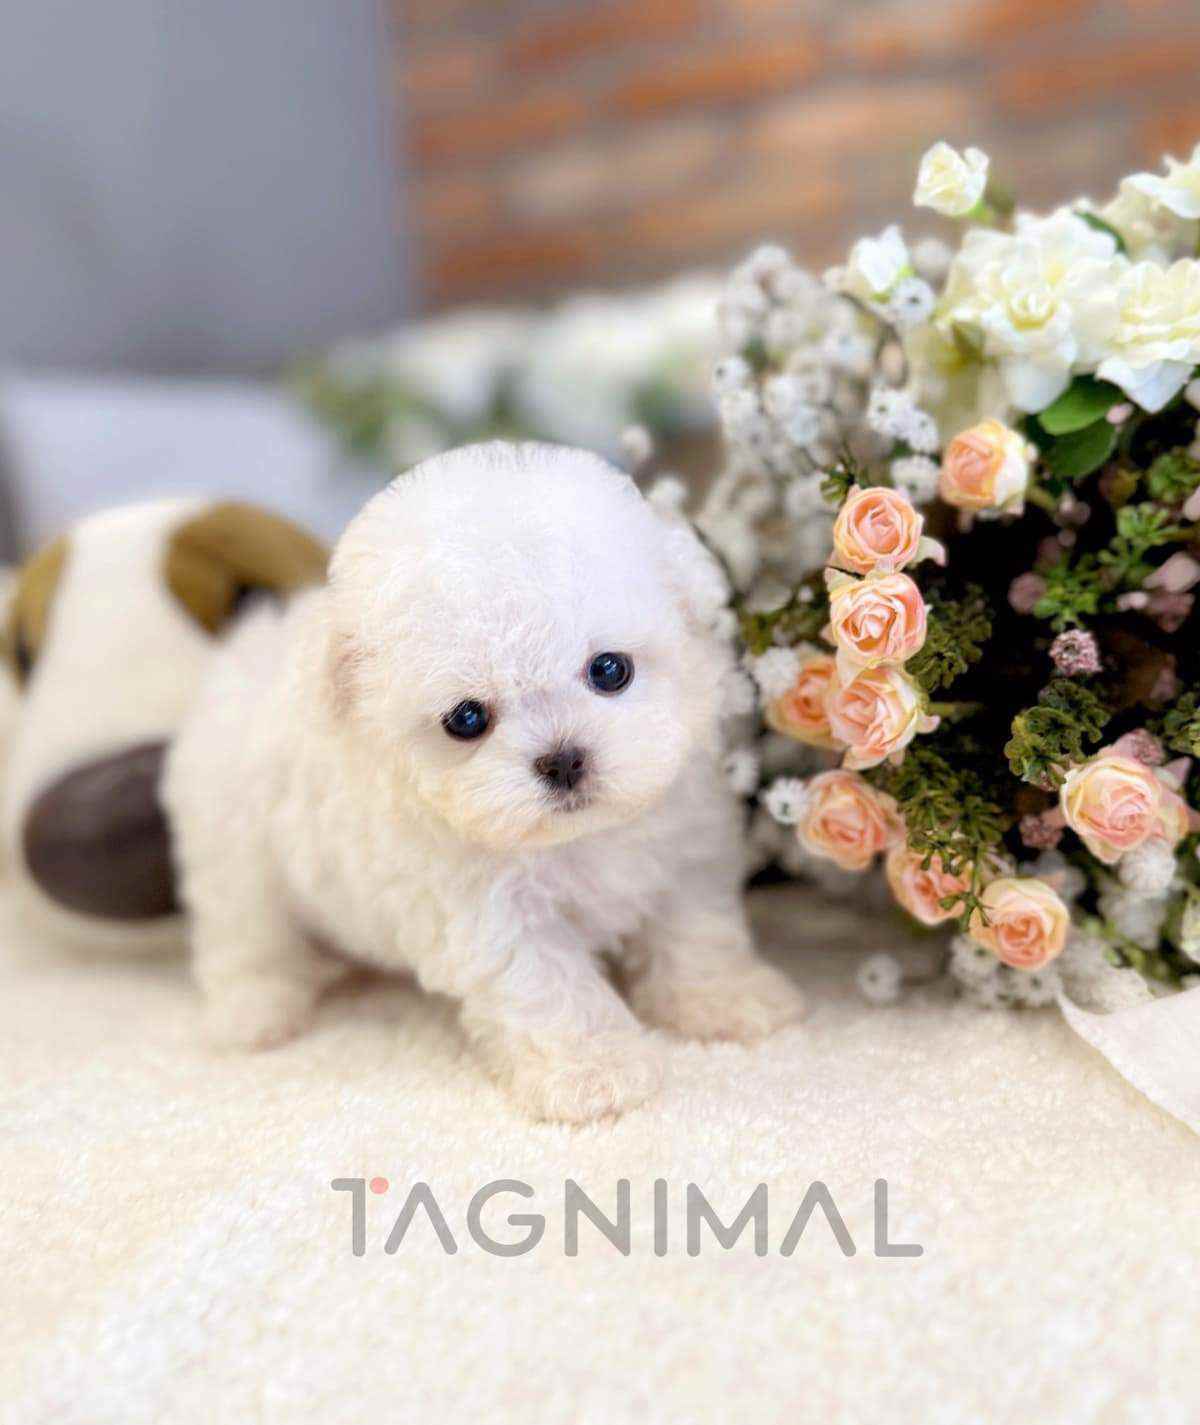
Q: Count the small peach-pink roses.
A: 9